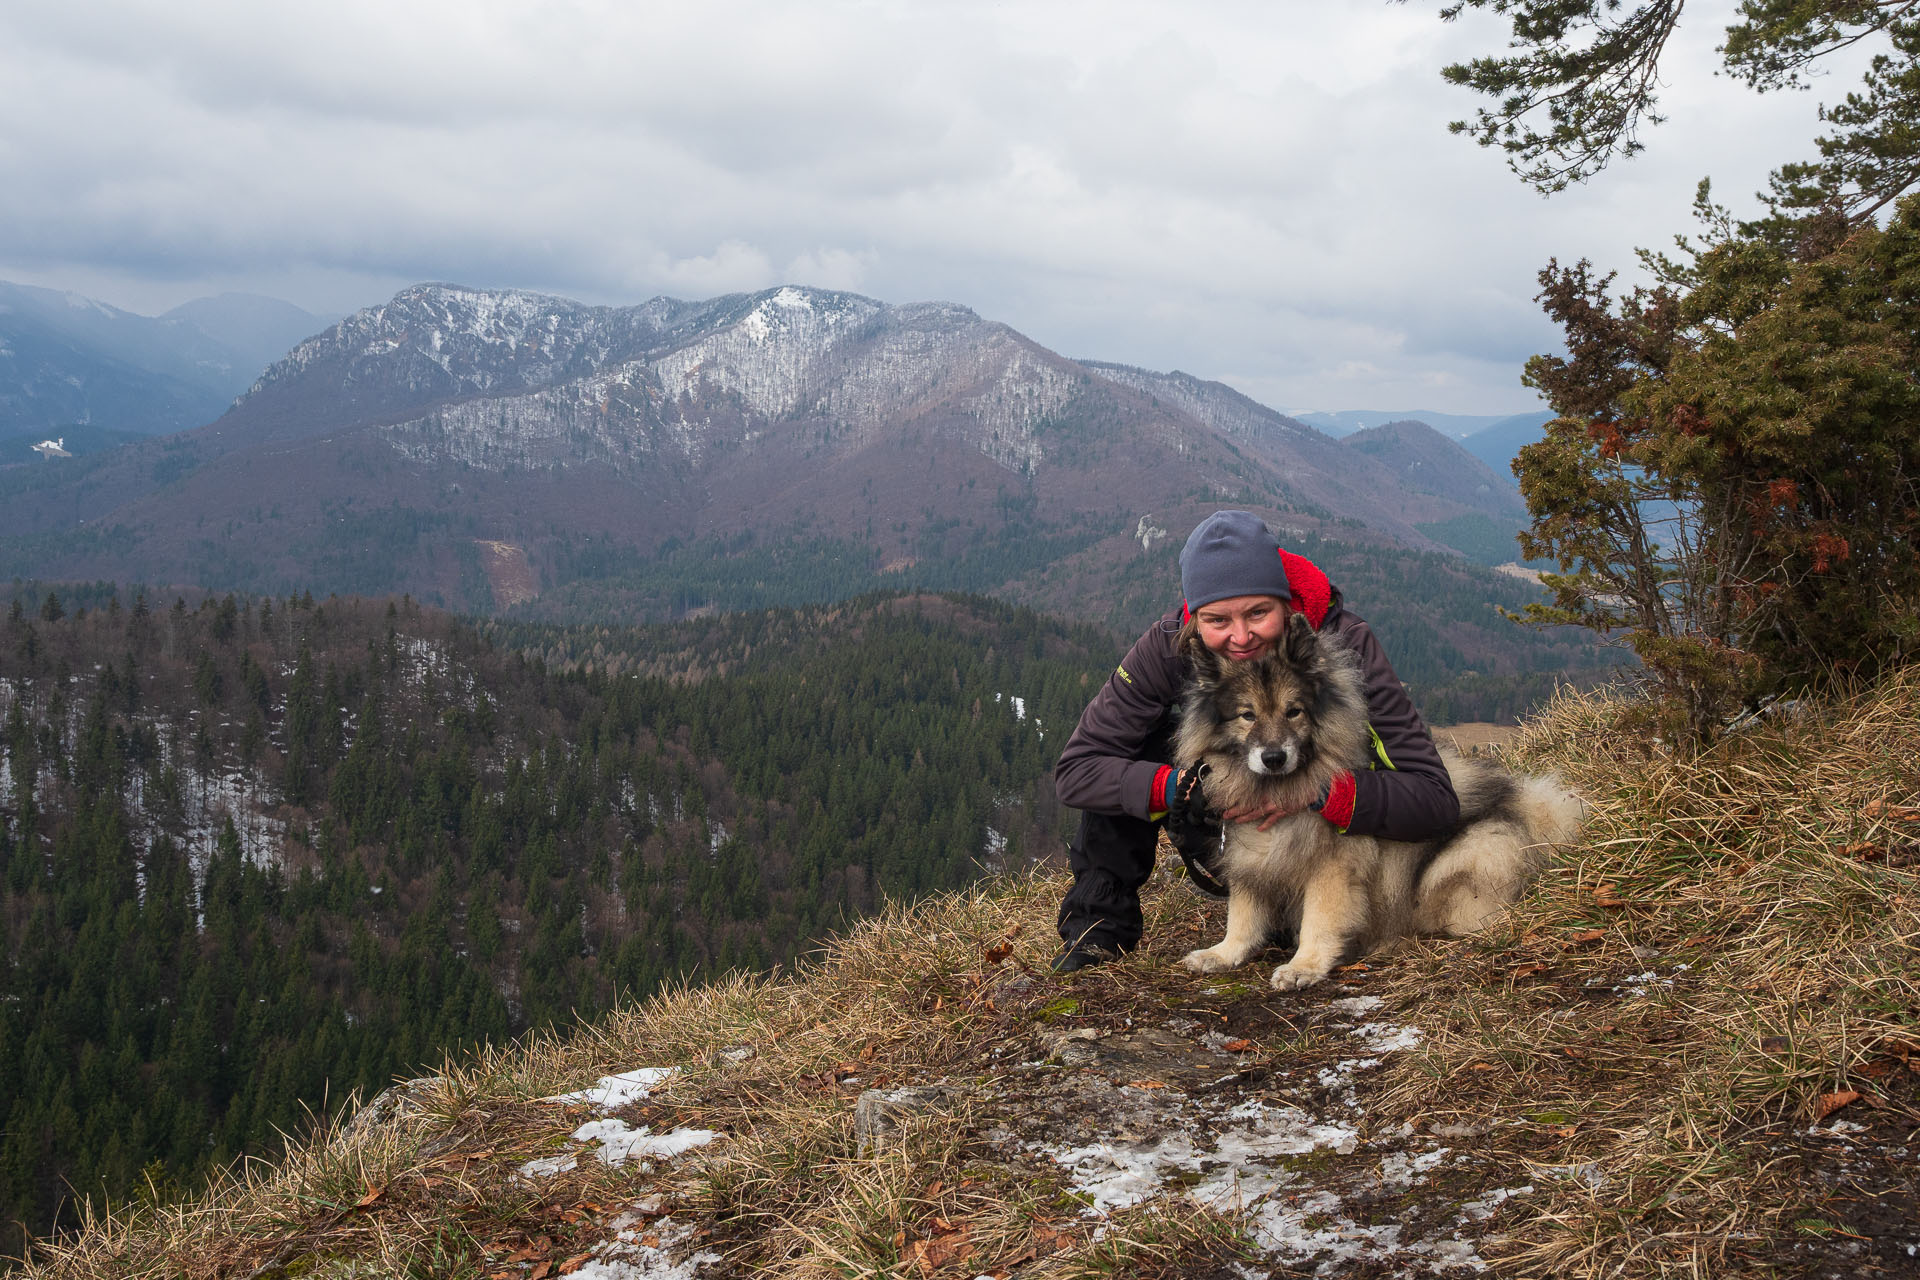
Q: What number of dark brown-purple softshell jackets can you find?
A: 1